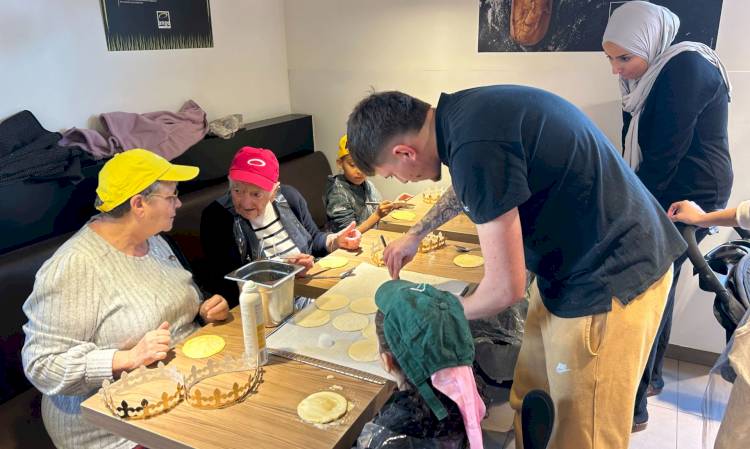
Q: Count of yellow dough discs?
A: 11